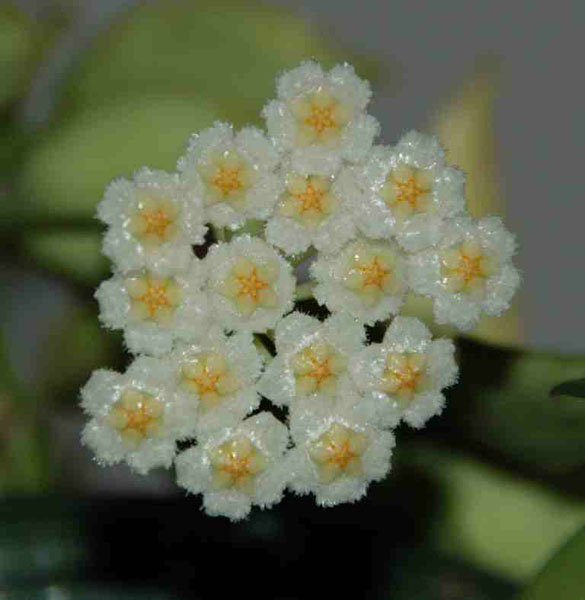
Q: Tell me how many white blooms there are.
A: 15